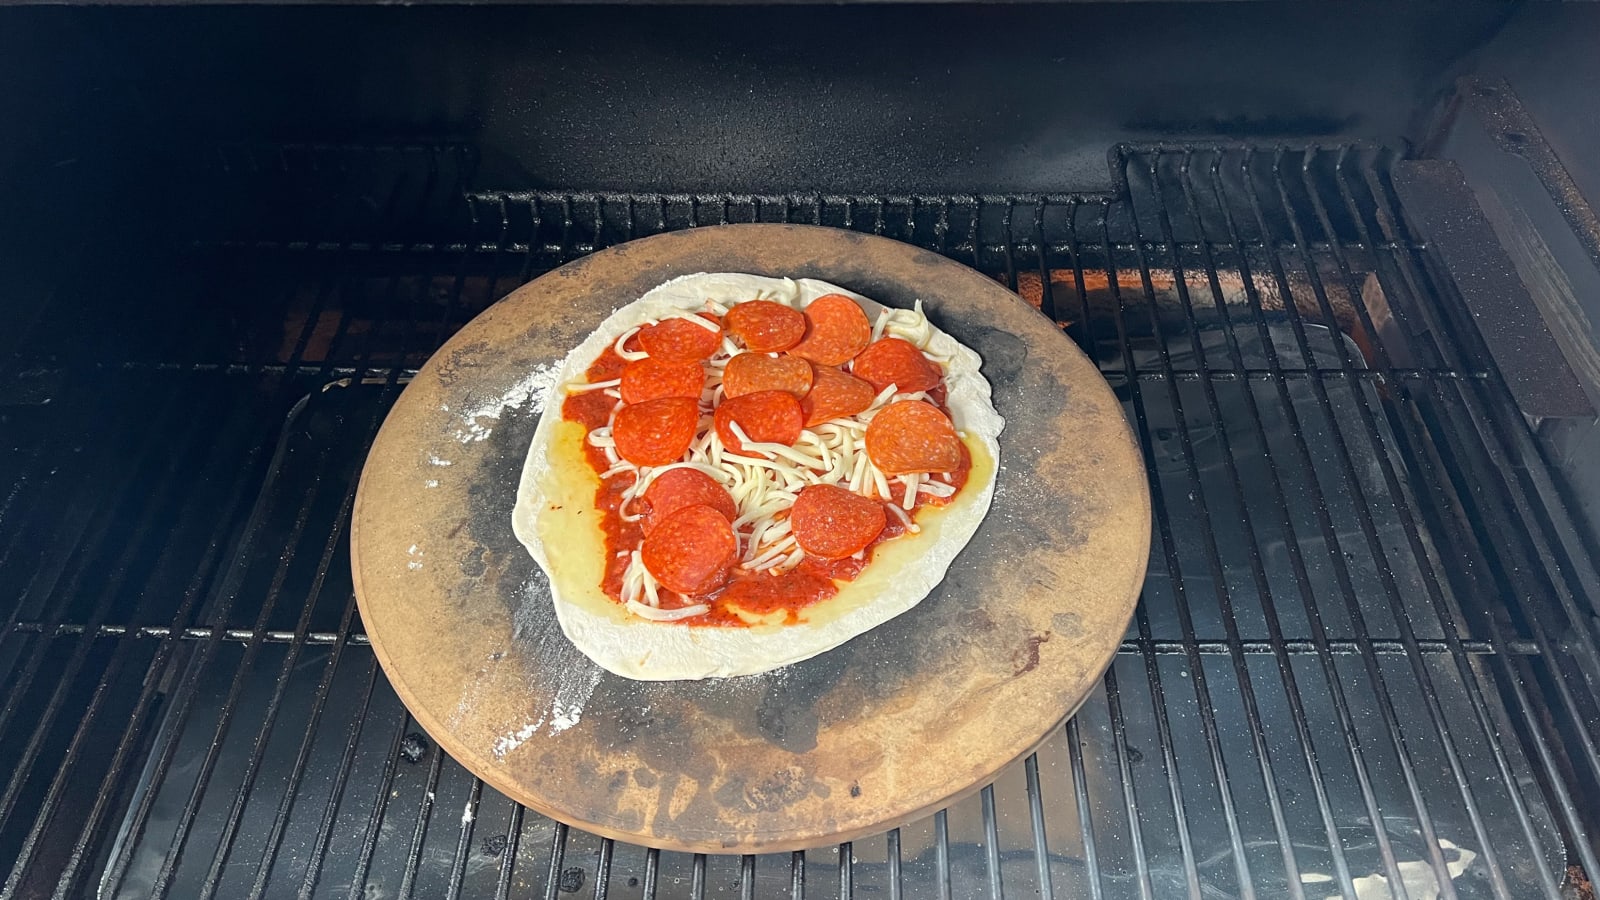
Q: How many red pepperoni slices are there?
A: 13